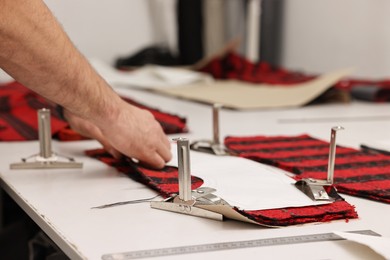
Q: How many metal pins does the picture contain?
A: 4